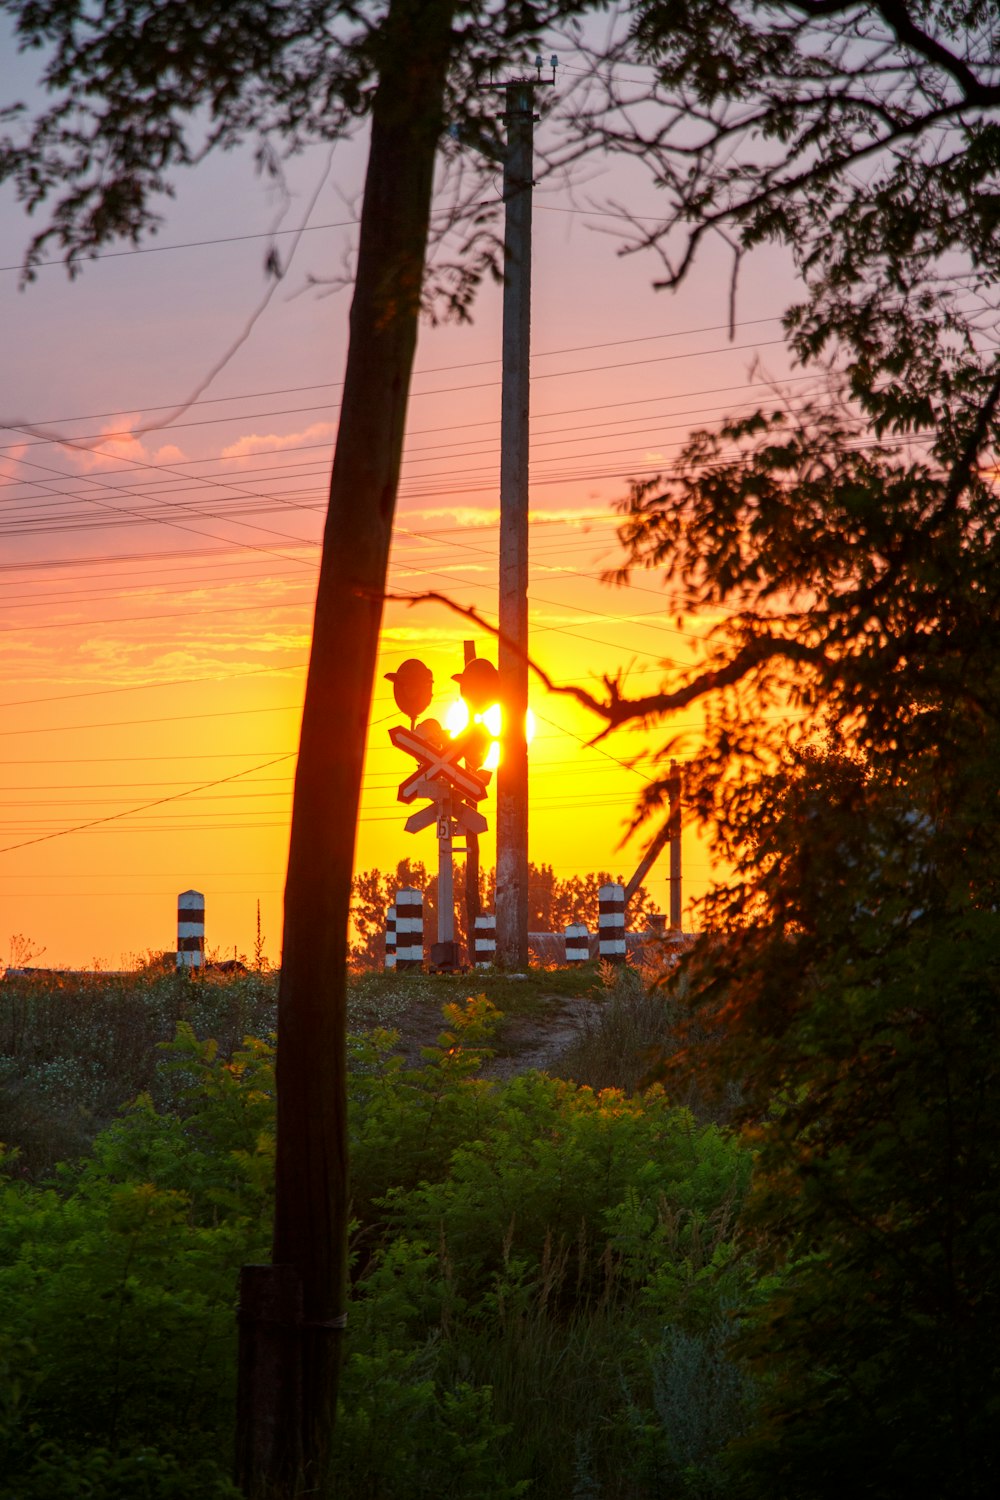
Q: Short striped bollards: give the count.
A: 6